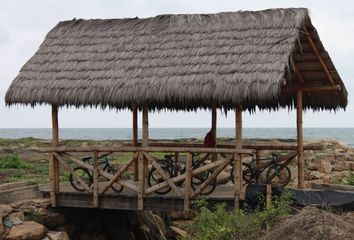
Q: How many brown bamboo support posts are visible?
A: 6